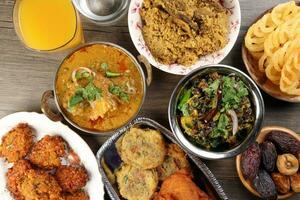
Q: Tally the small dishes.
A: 7